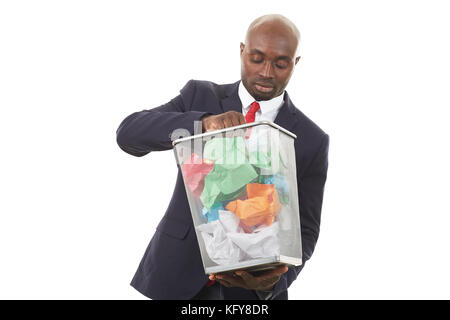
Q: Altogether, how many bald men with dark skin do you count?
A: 1